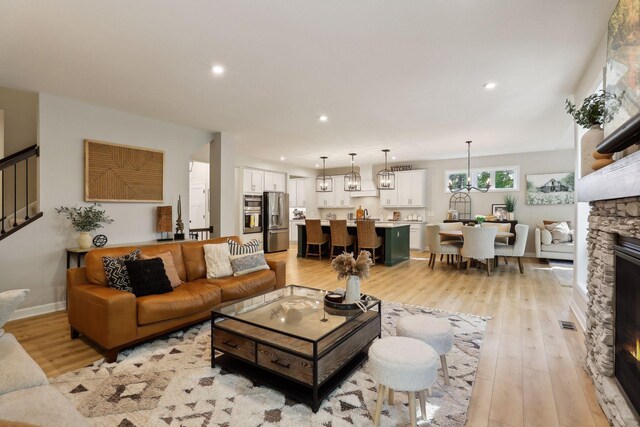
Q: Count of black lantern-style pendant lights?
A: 3